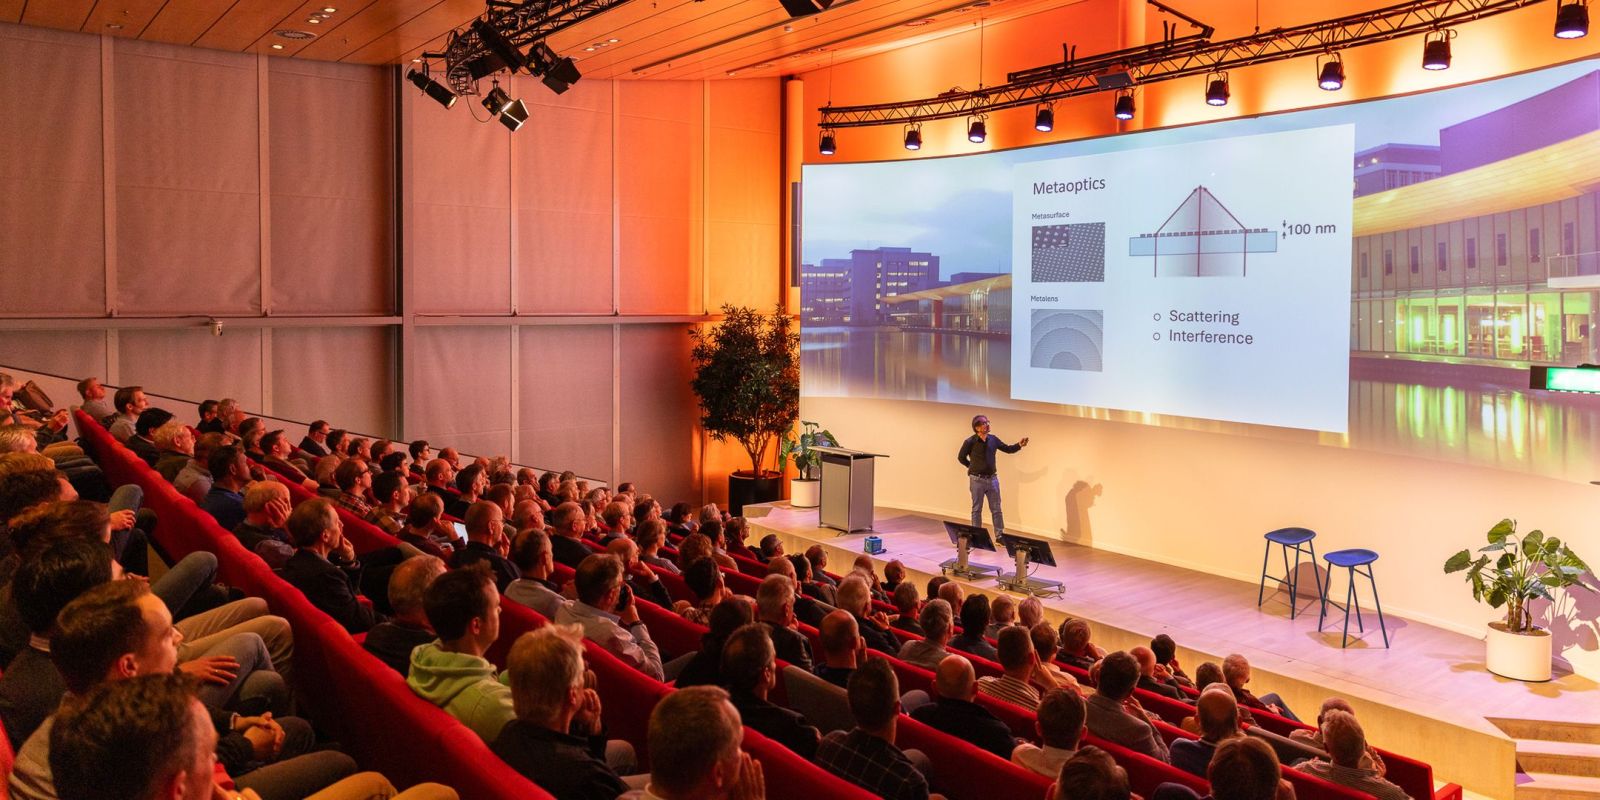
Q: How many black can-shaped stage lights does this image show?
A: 9